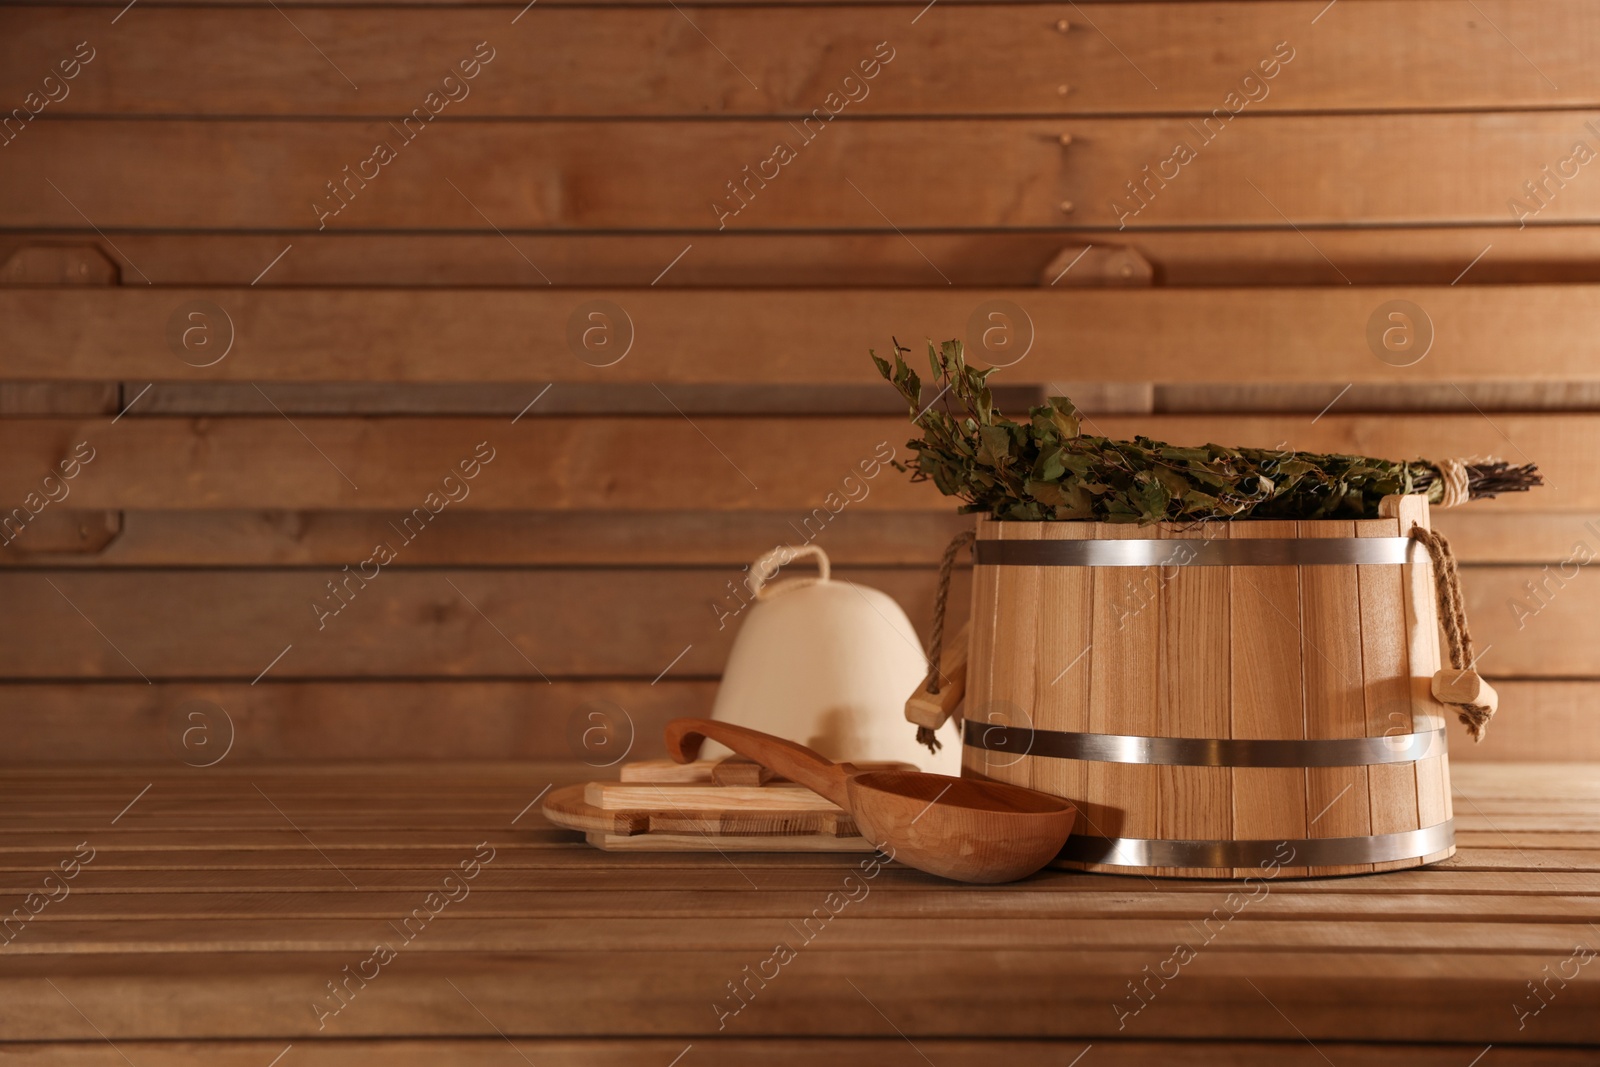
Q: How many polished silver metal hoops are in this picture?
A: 3